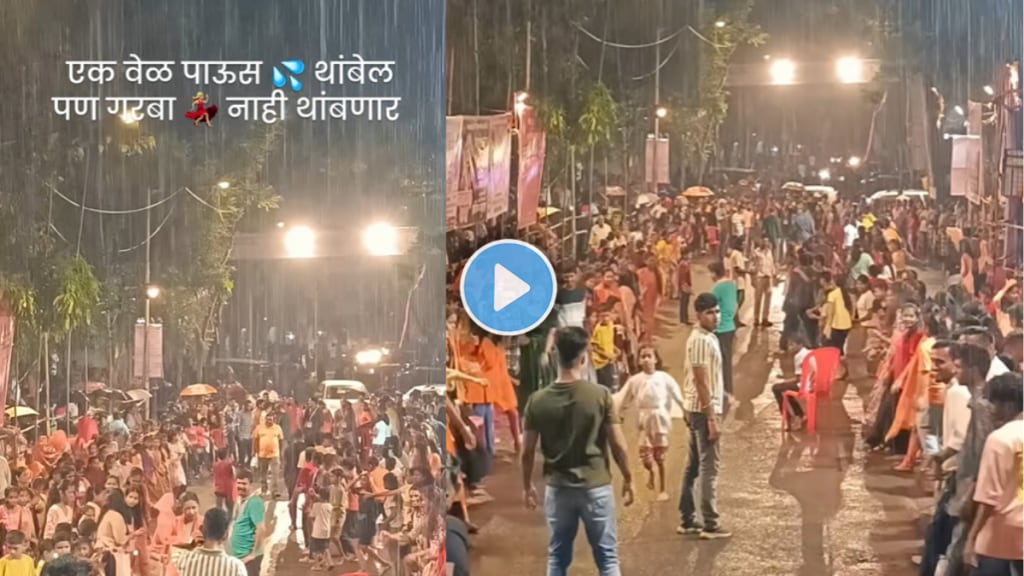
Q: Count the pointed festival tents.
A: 0